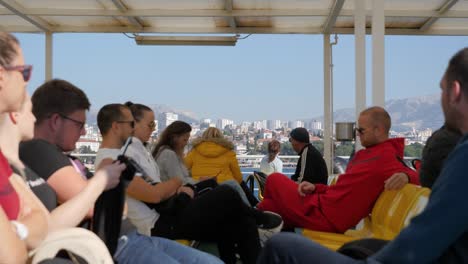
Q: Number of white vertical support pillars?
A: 4